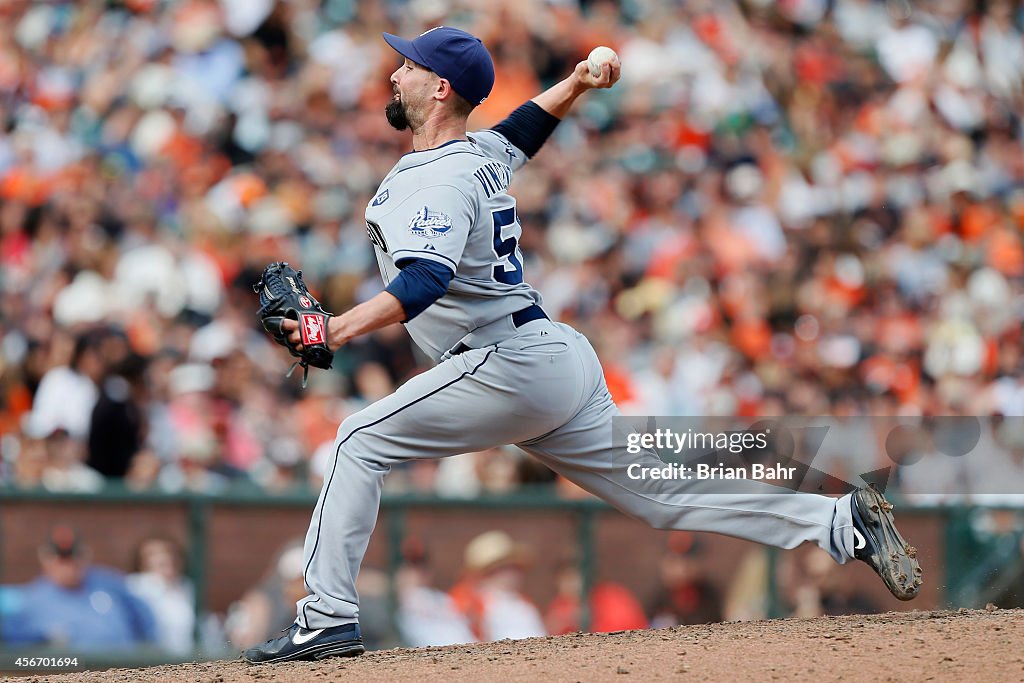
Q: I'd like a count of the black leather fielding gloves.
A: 1